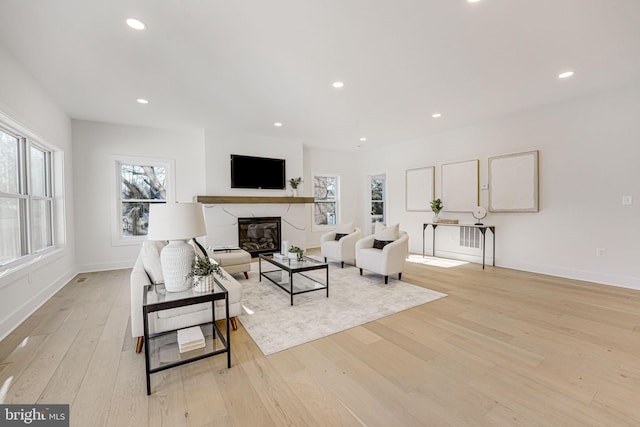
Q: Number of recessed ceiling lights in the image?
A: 8